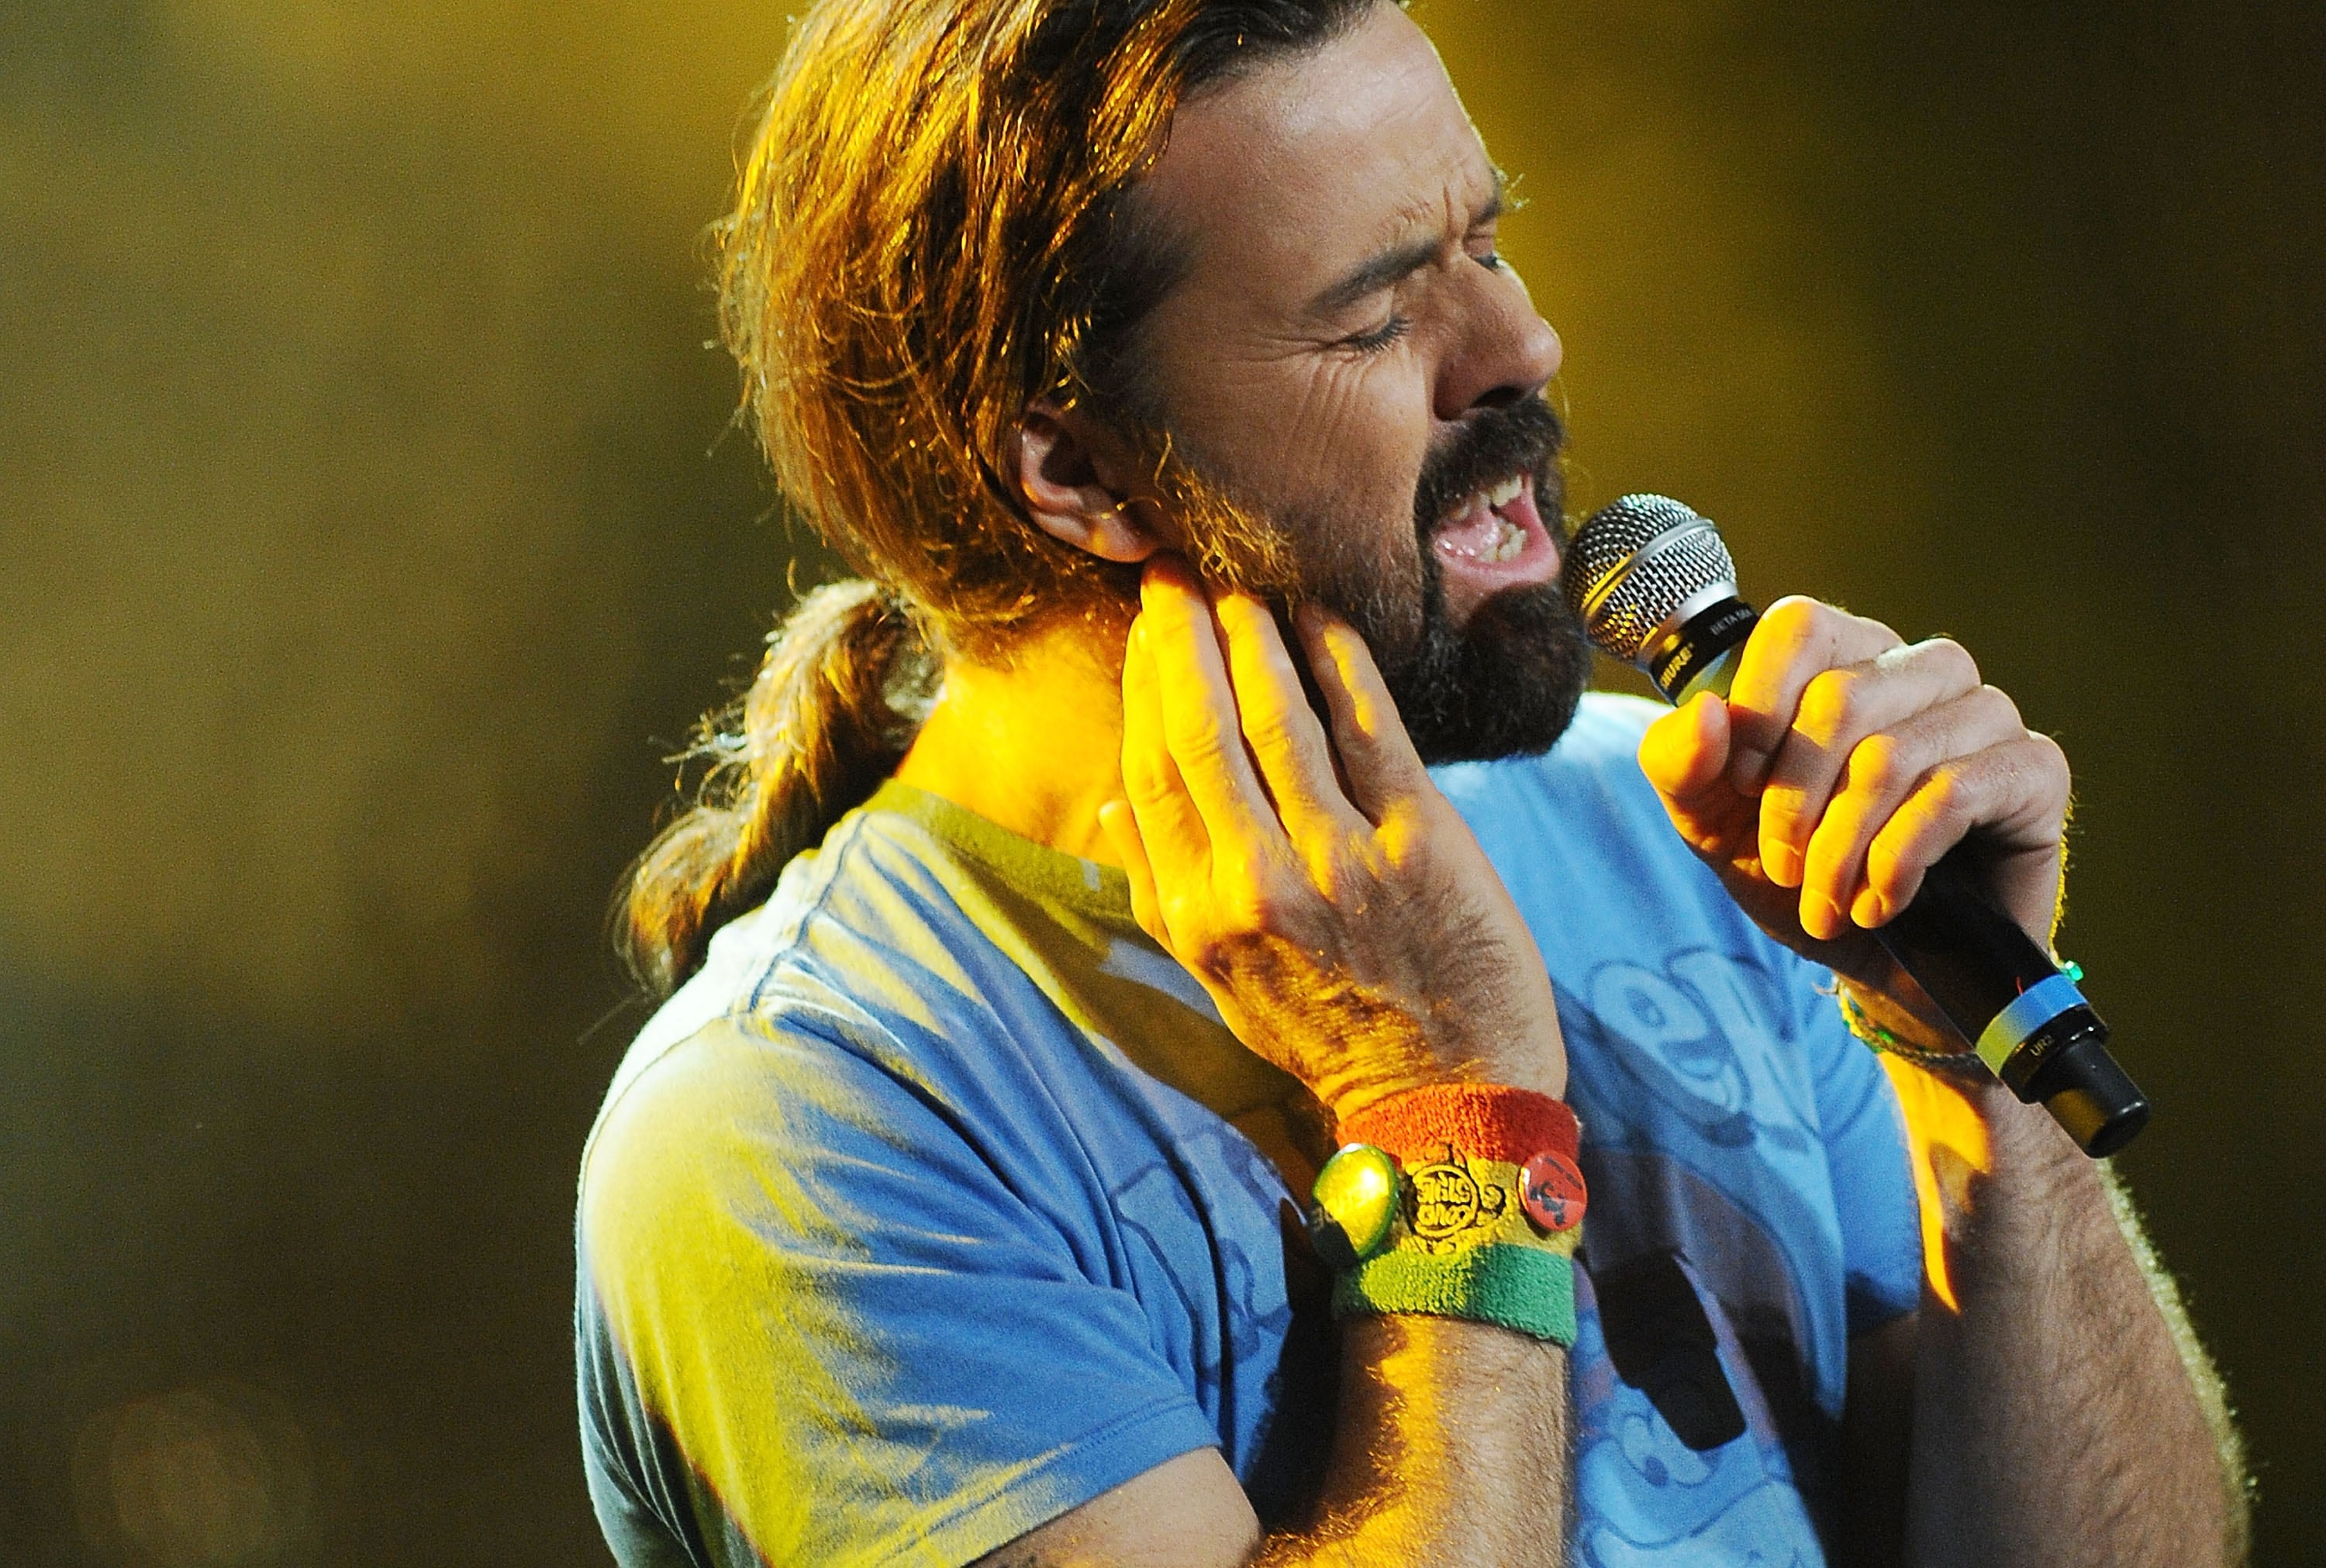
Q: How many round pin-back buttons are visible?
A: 2